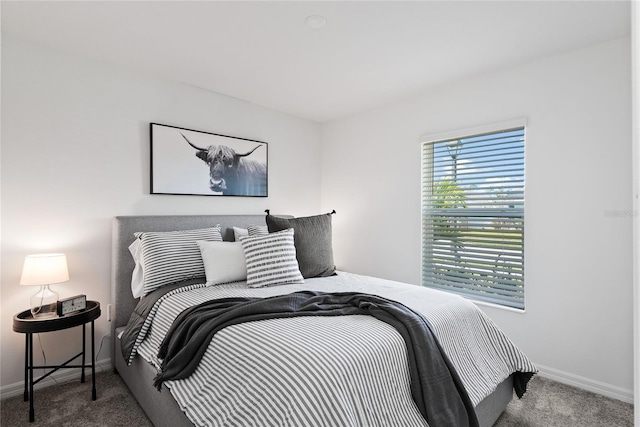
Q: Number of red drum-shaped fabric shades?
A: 0